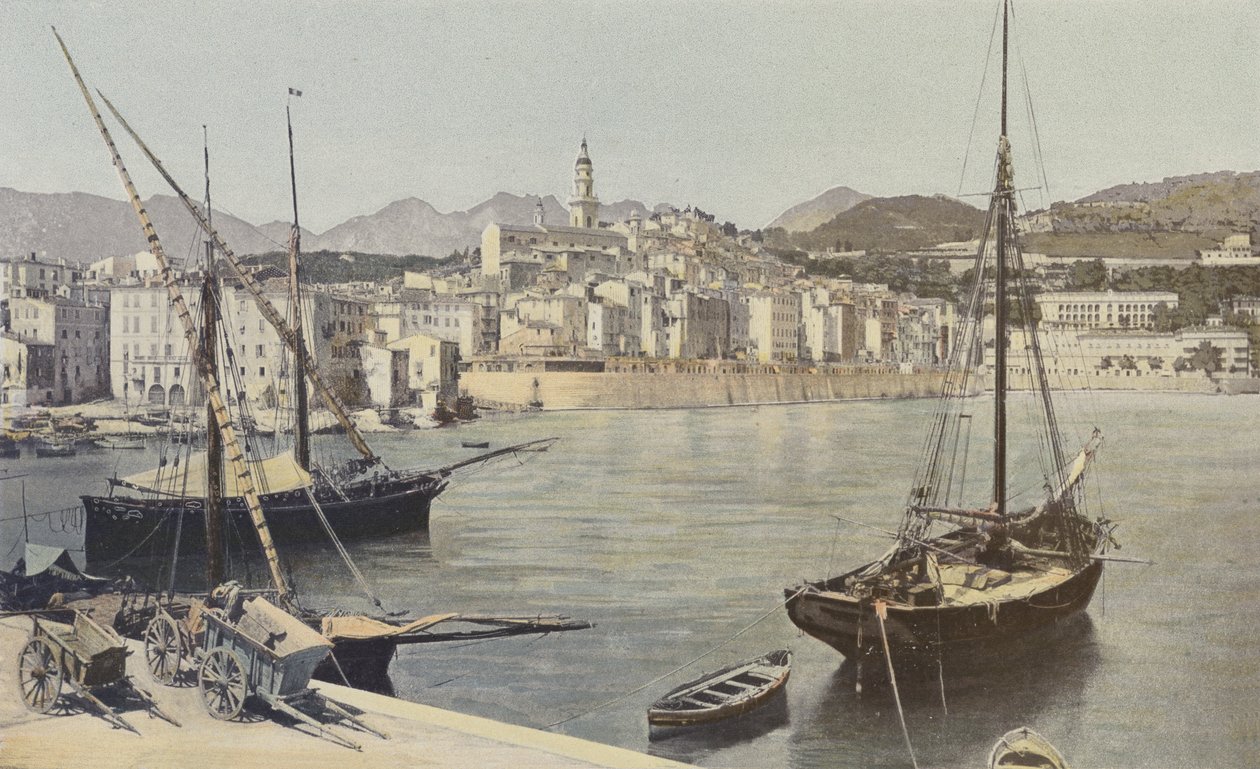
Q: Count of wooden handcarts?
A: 3